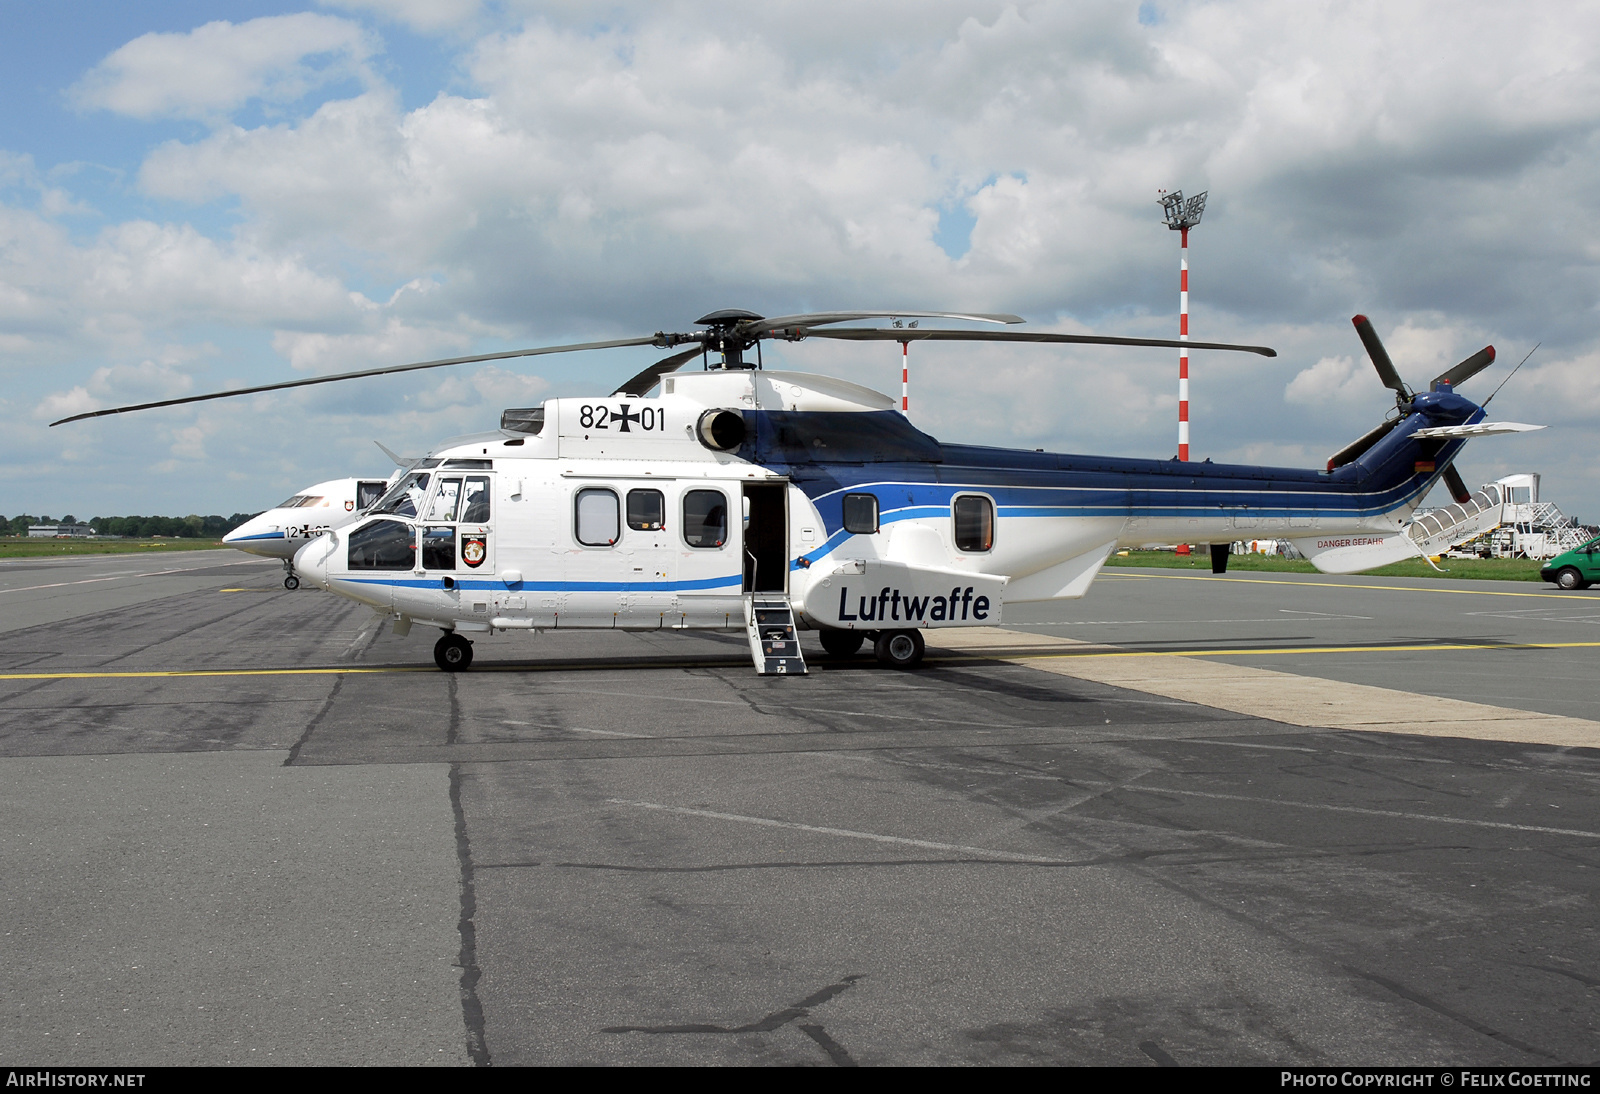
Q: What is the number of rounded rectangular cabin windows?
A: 5